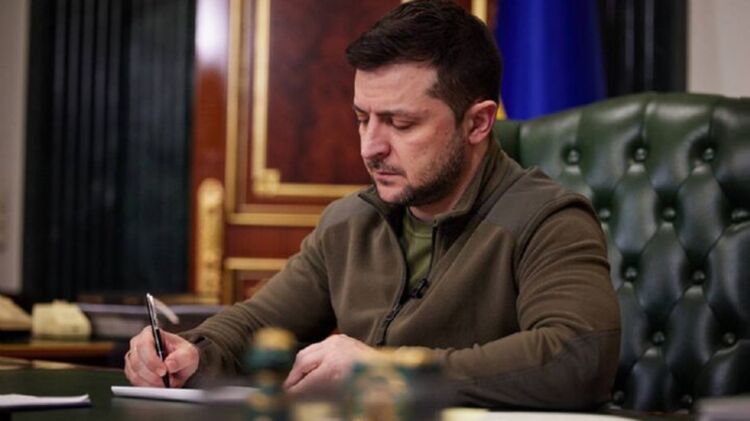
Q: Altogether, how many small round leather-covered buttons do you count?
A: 12